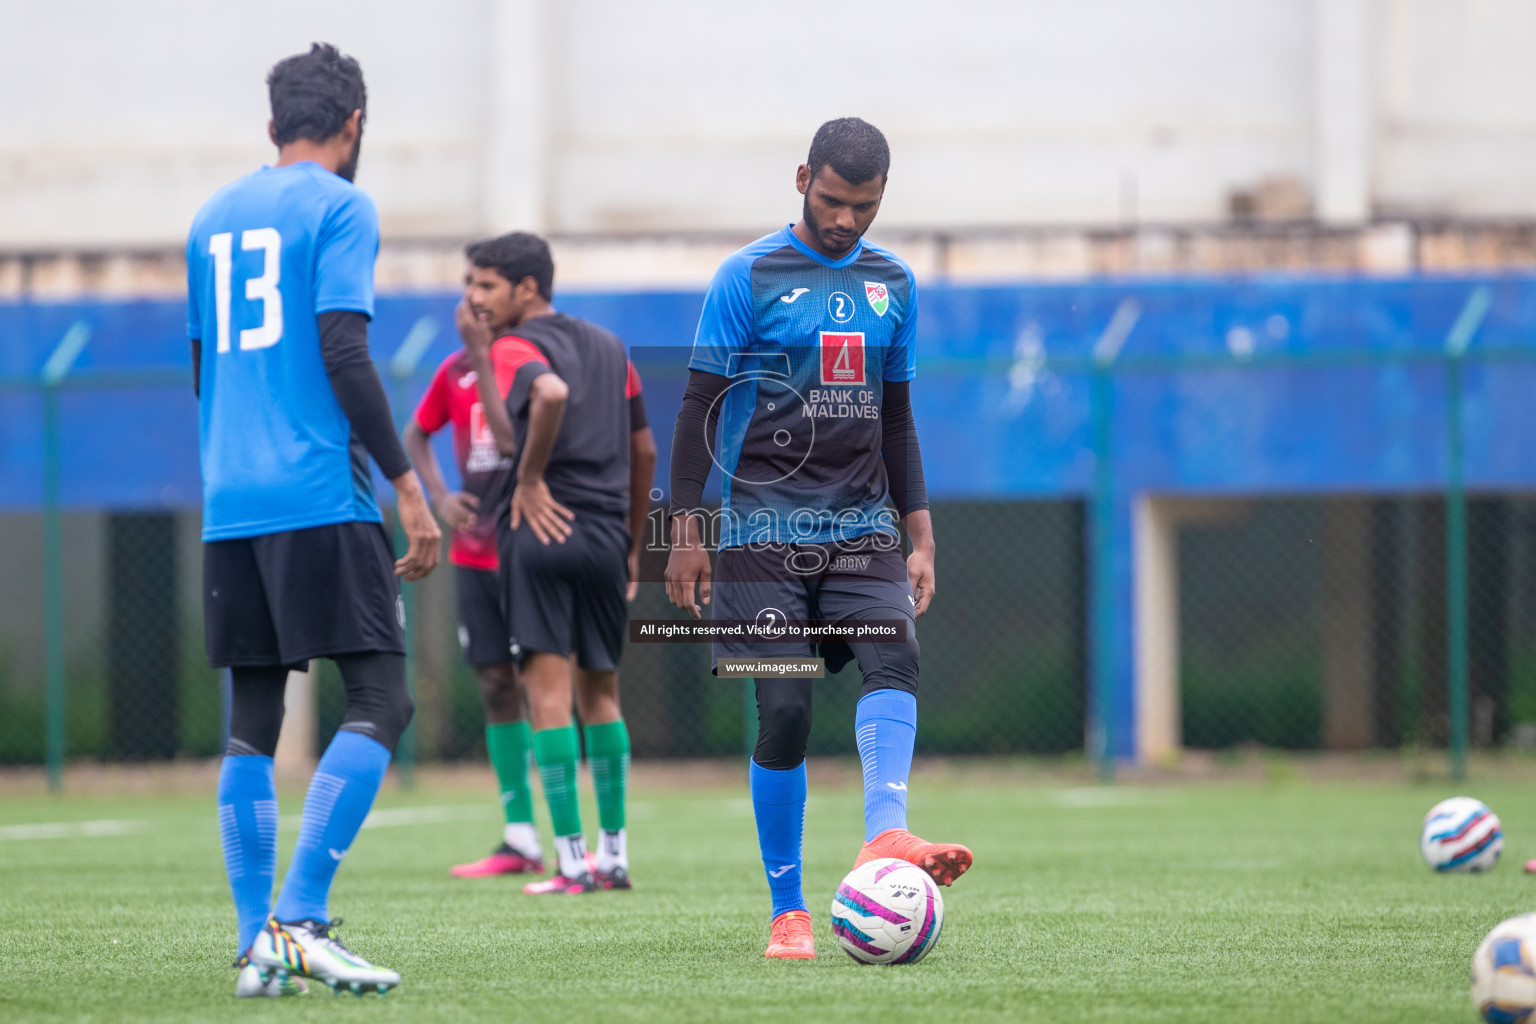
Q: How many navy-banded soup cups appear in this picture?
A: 0